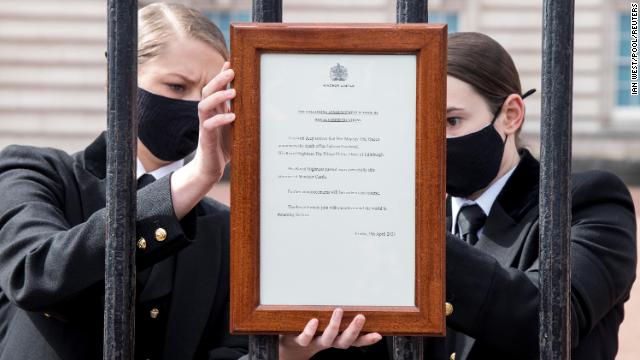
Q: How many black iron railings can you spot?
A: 4